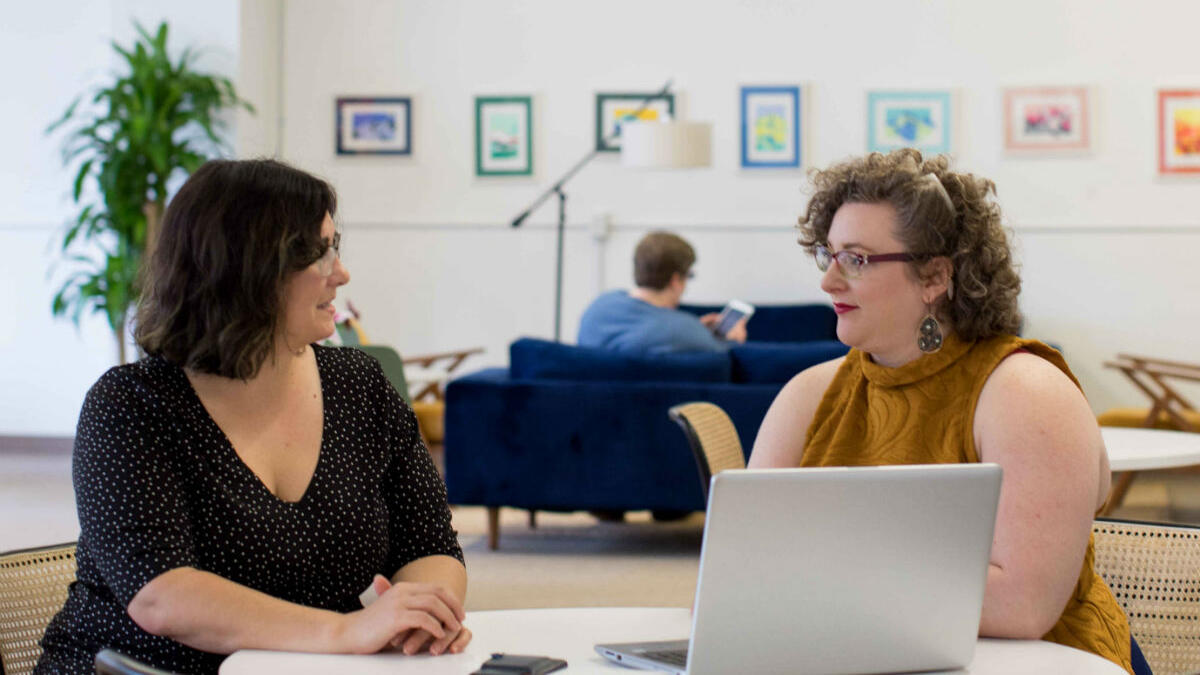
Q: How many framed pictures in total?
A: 7